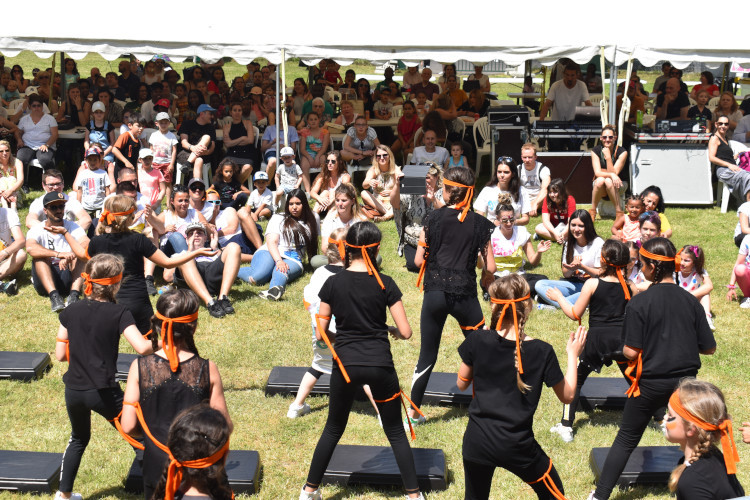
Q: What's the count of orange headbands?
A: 11